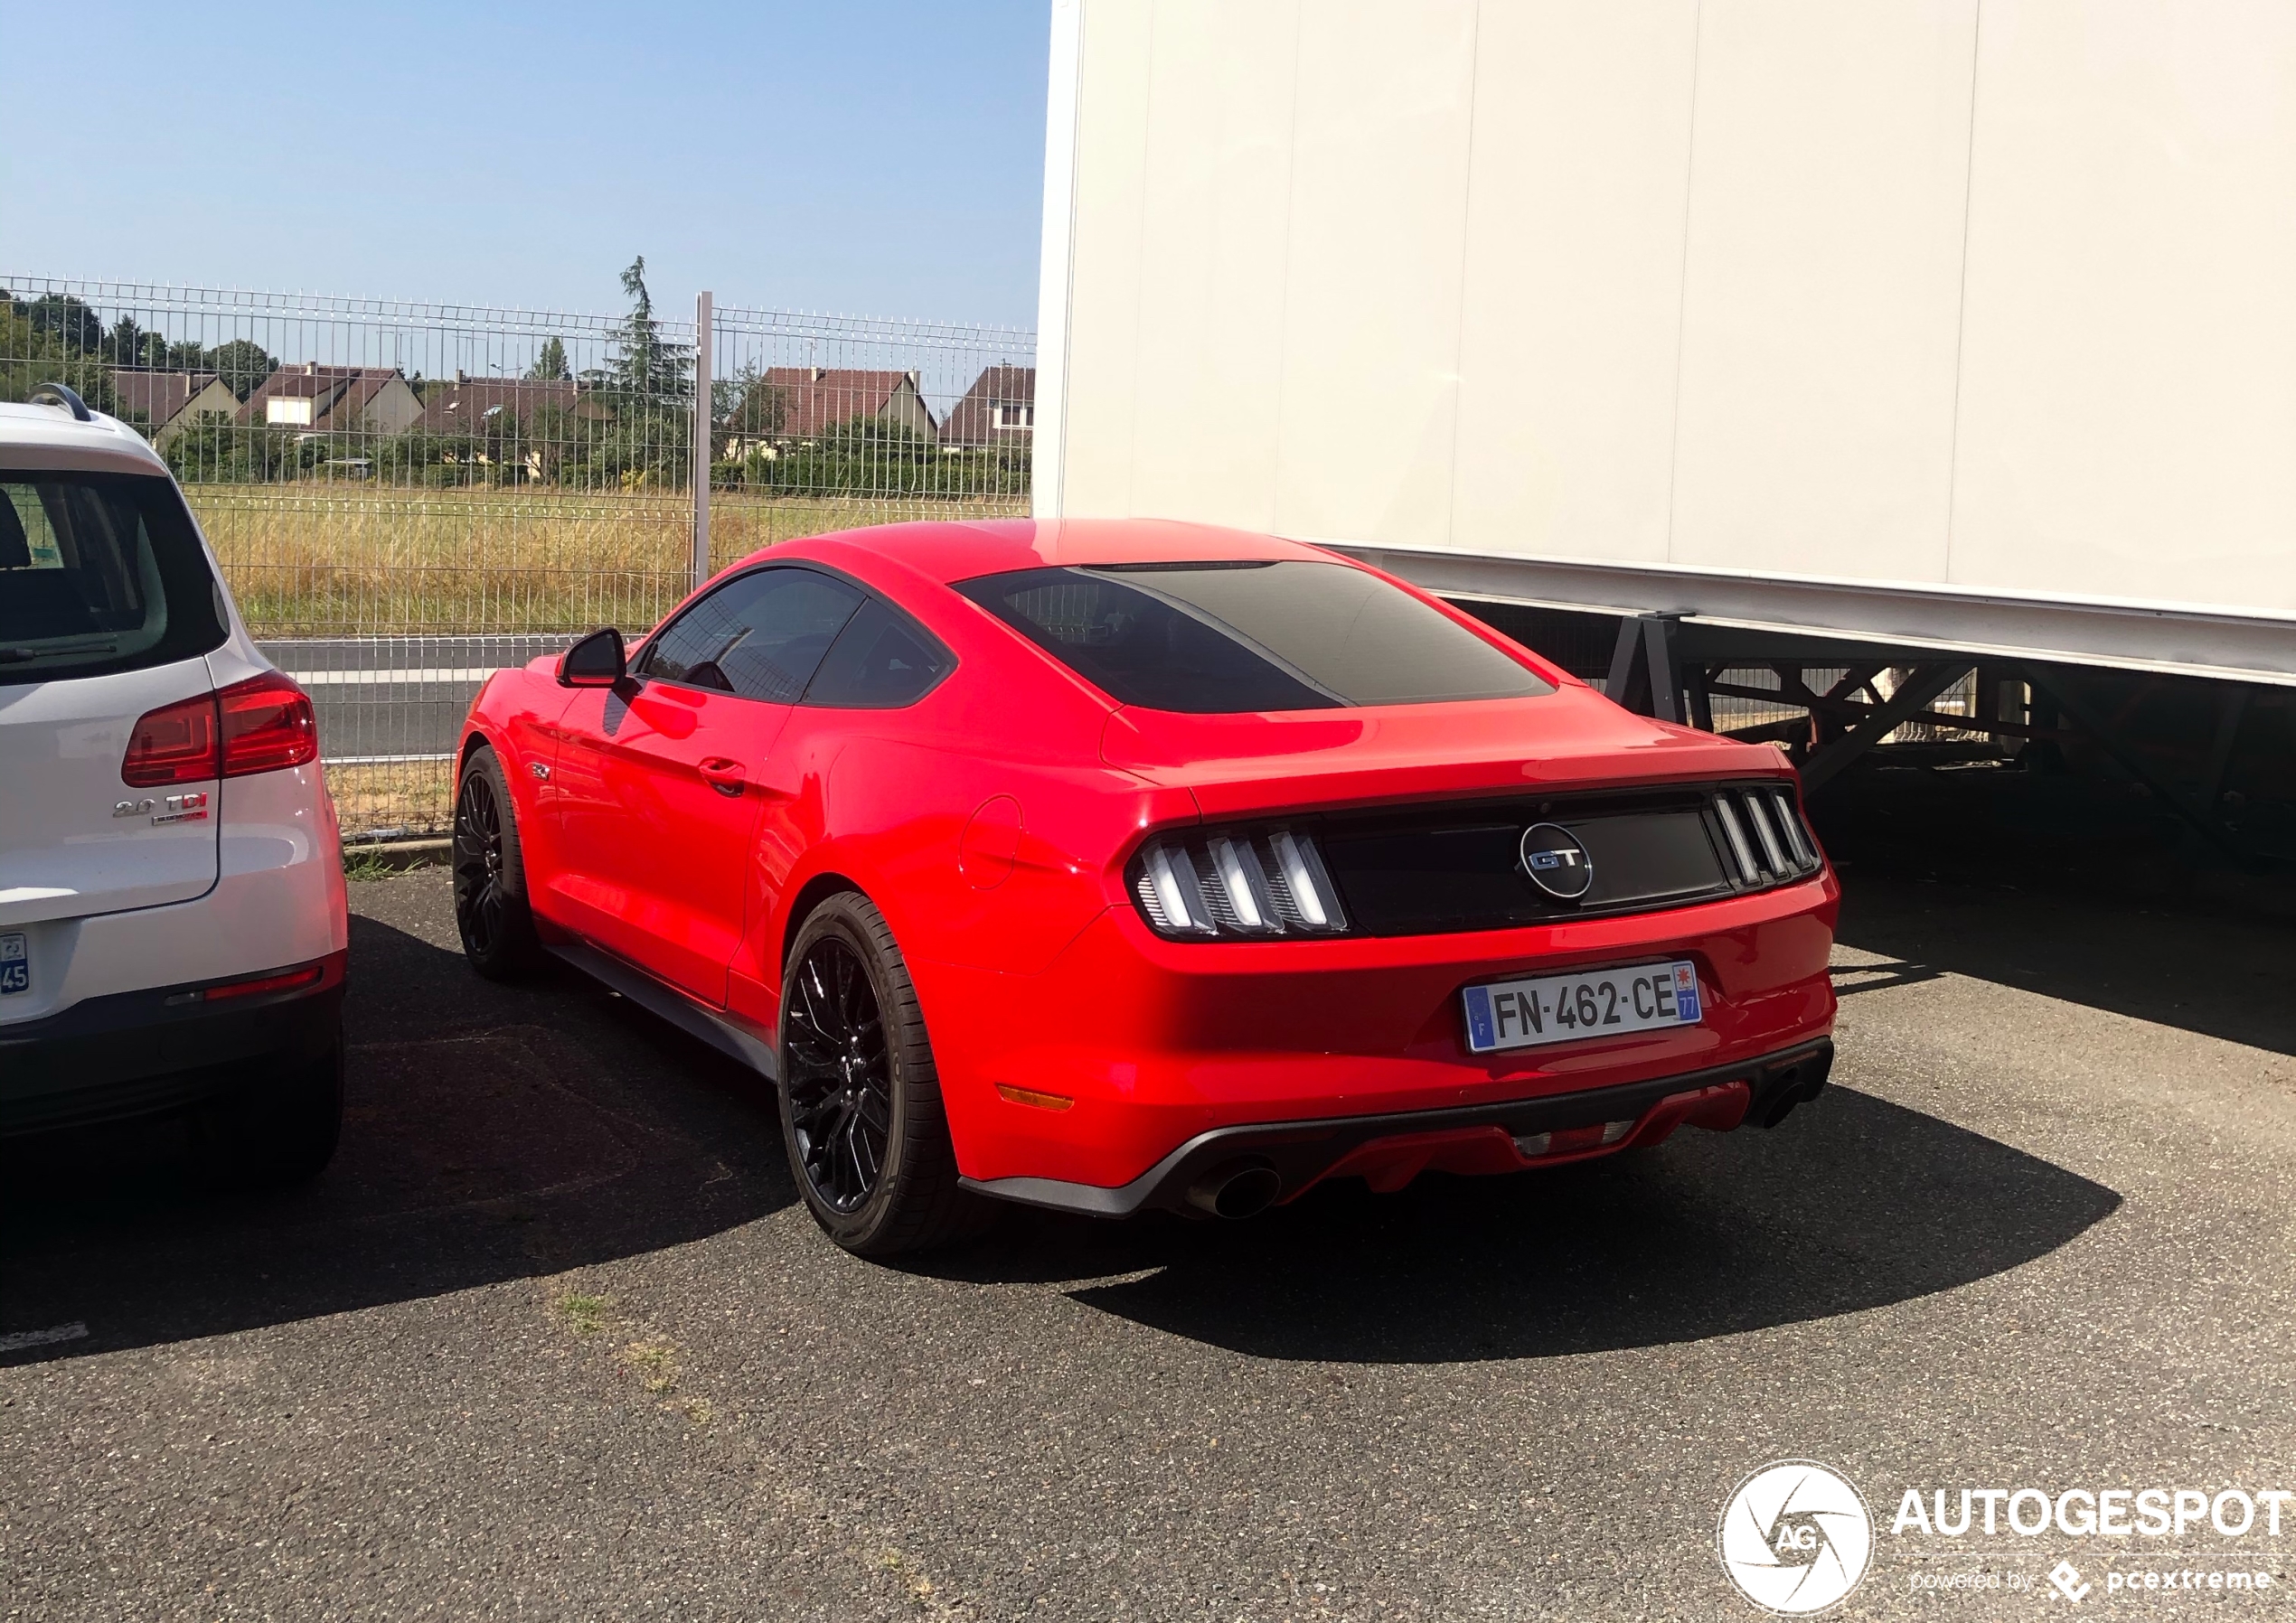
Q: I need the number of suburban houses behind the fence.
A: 5